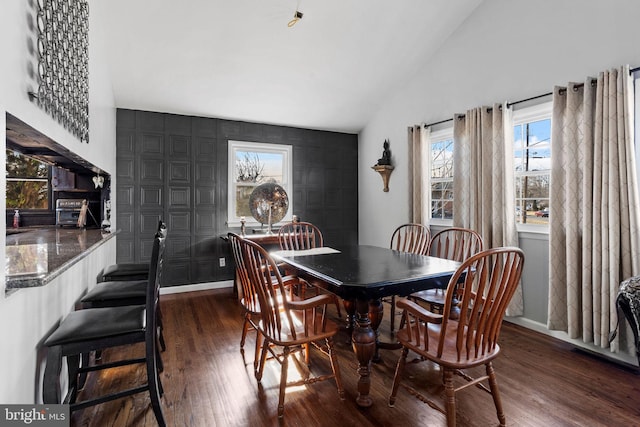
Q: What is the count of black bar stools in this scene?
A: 3